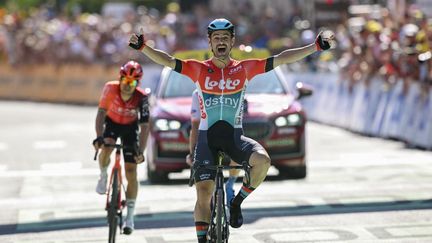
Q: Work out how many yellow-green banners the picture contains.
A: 1